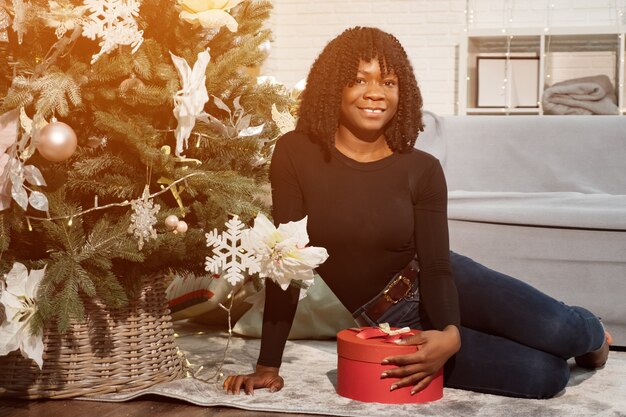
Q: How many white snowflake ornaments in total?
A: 3